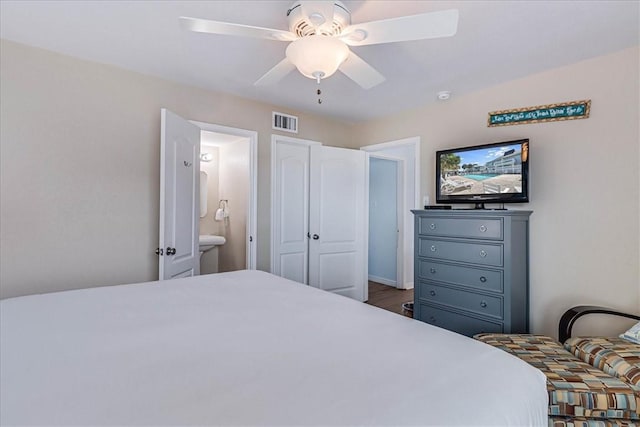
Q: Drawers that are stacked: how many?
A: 5